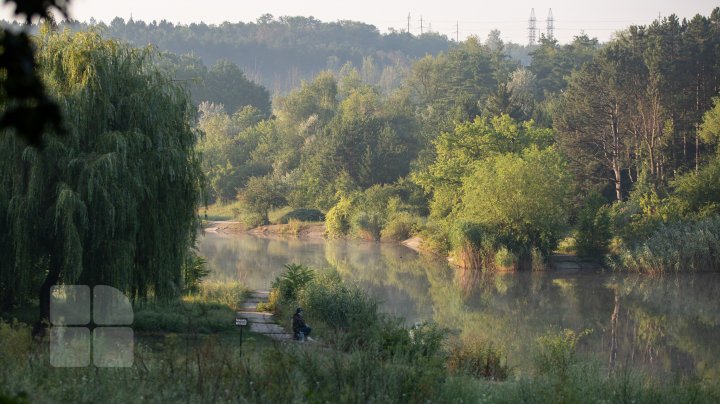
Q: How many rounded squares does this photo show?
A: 3